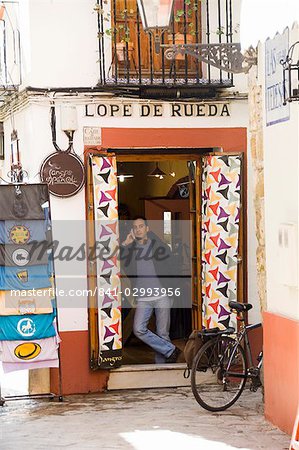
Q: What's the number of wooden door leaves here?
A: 2